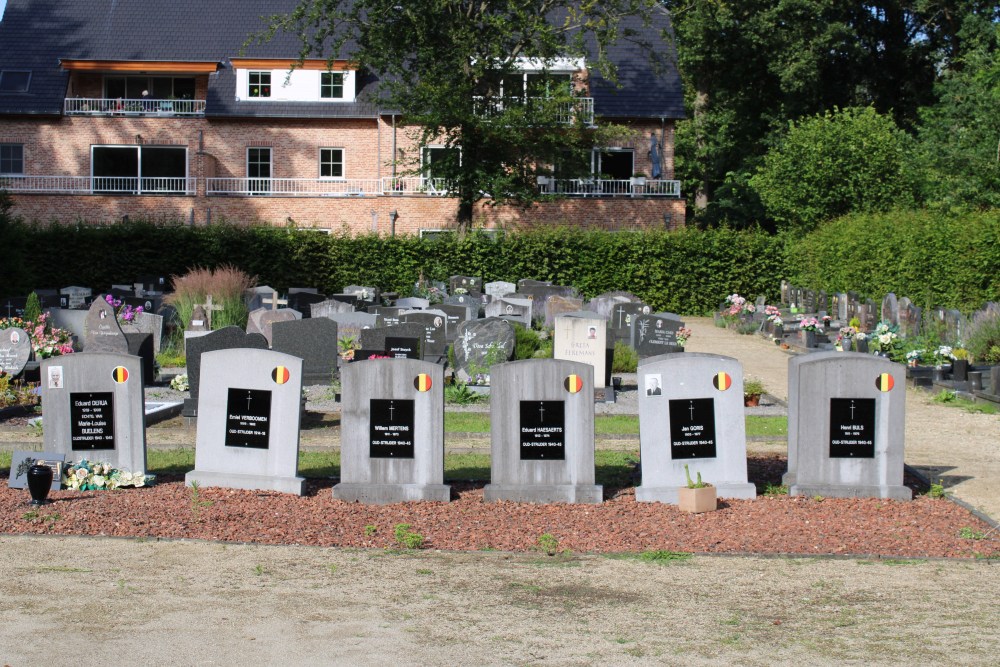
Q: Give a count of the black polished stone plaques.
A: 6